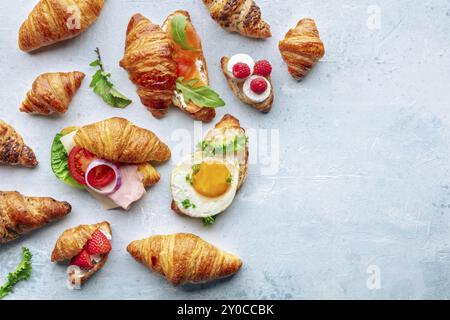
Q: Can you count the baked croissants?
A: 12